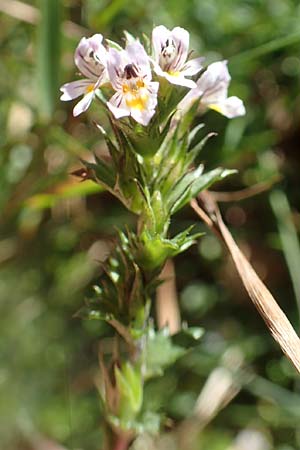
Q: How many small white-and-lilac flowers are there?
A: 4